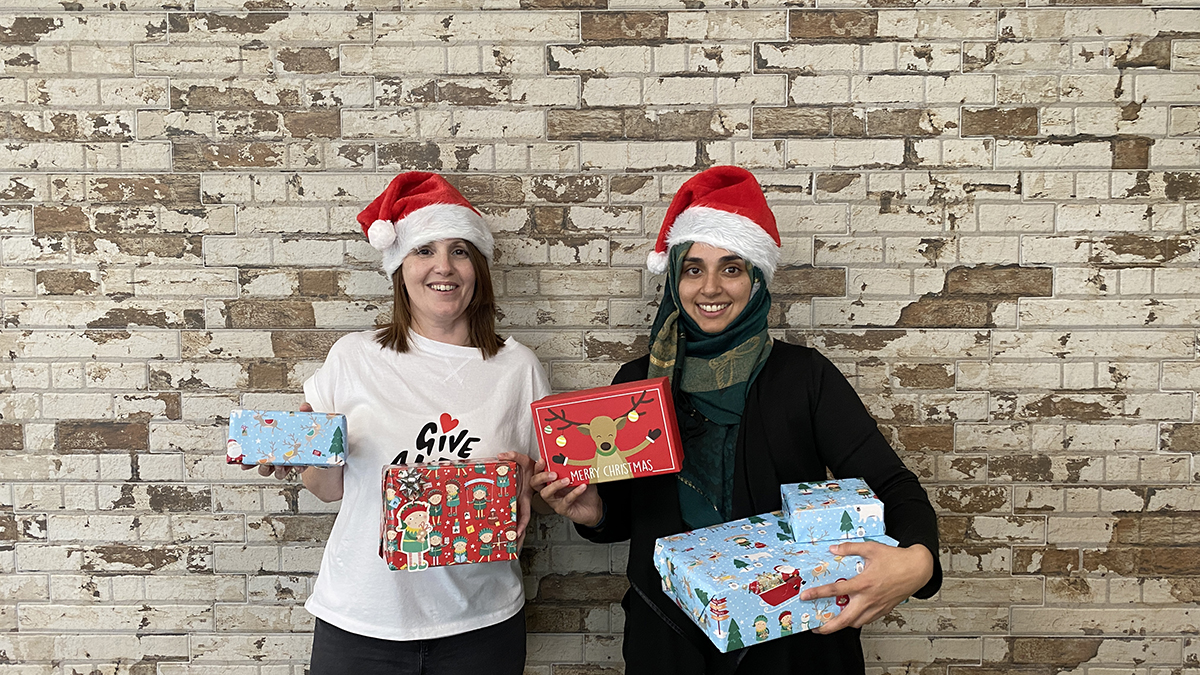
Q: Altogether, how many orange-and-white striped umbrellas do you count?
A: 0